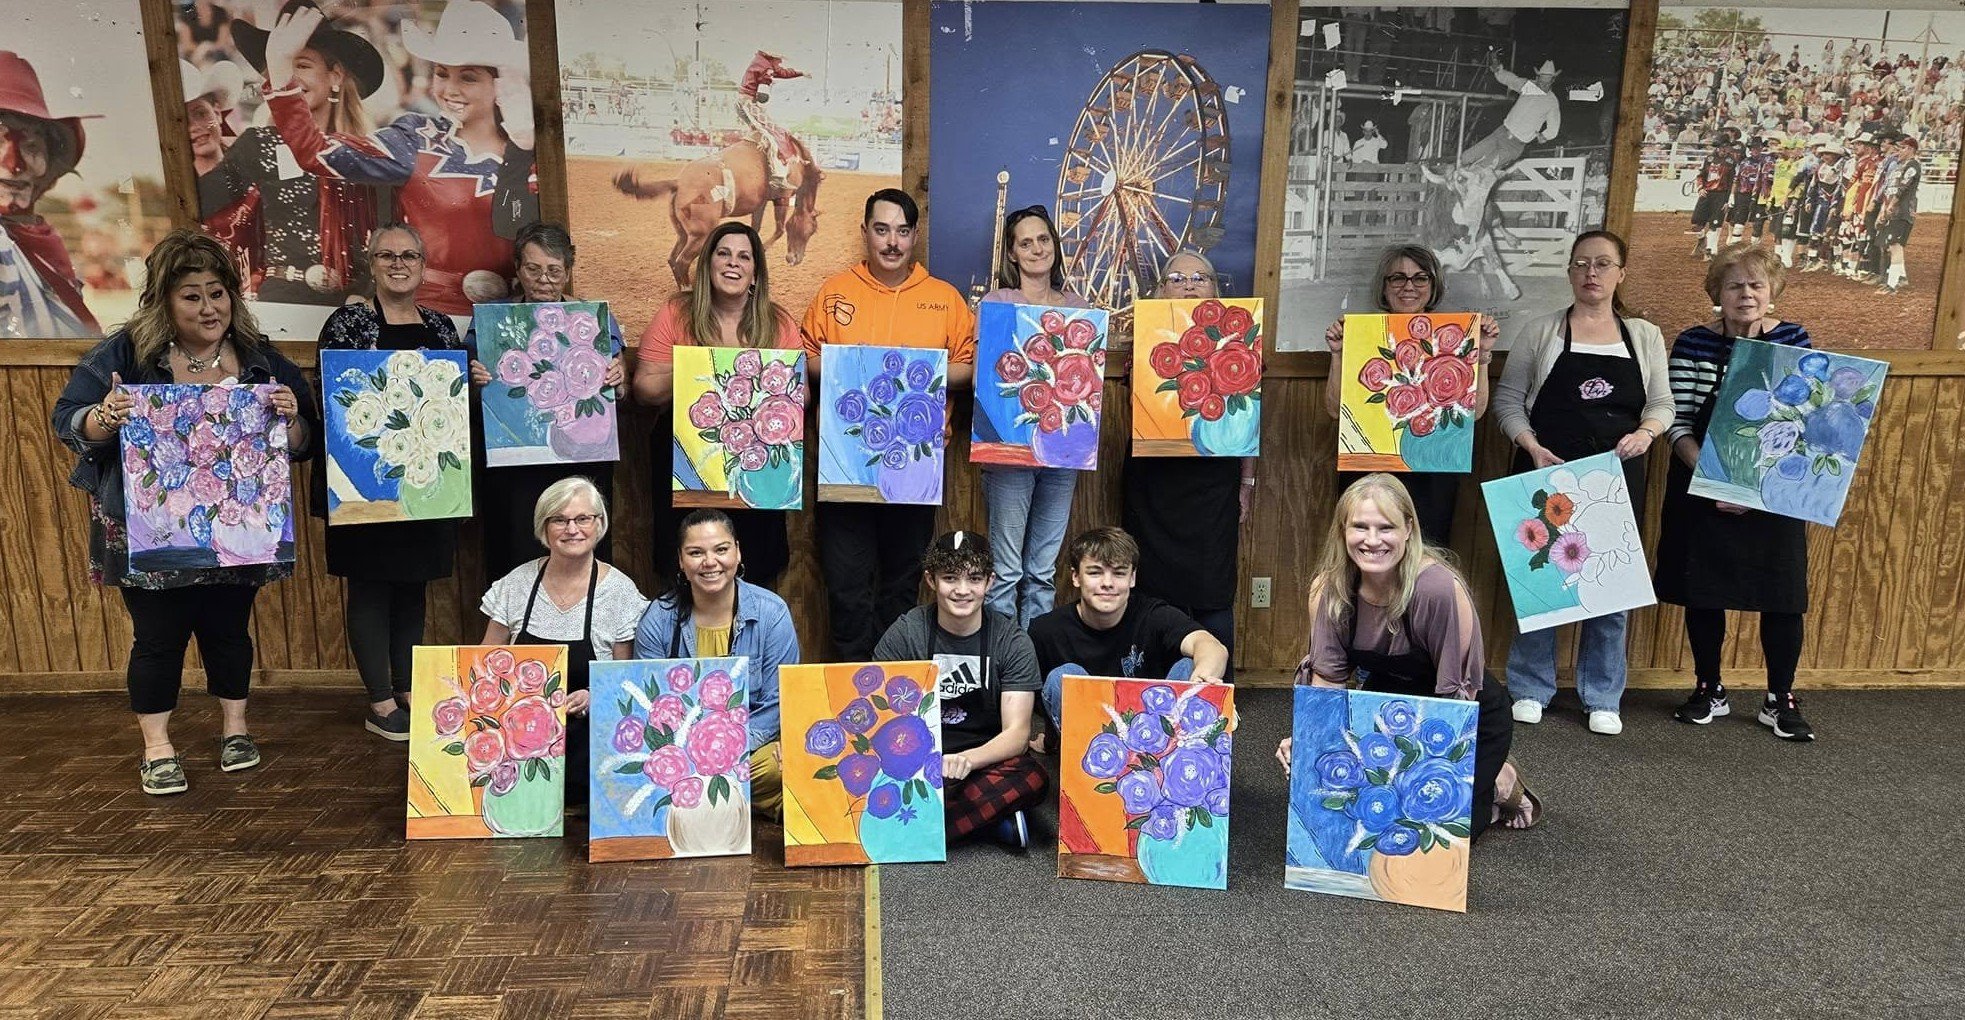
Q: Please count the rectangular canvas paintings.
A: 15